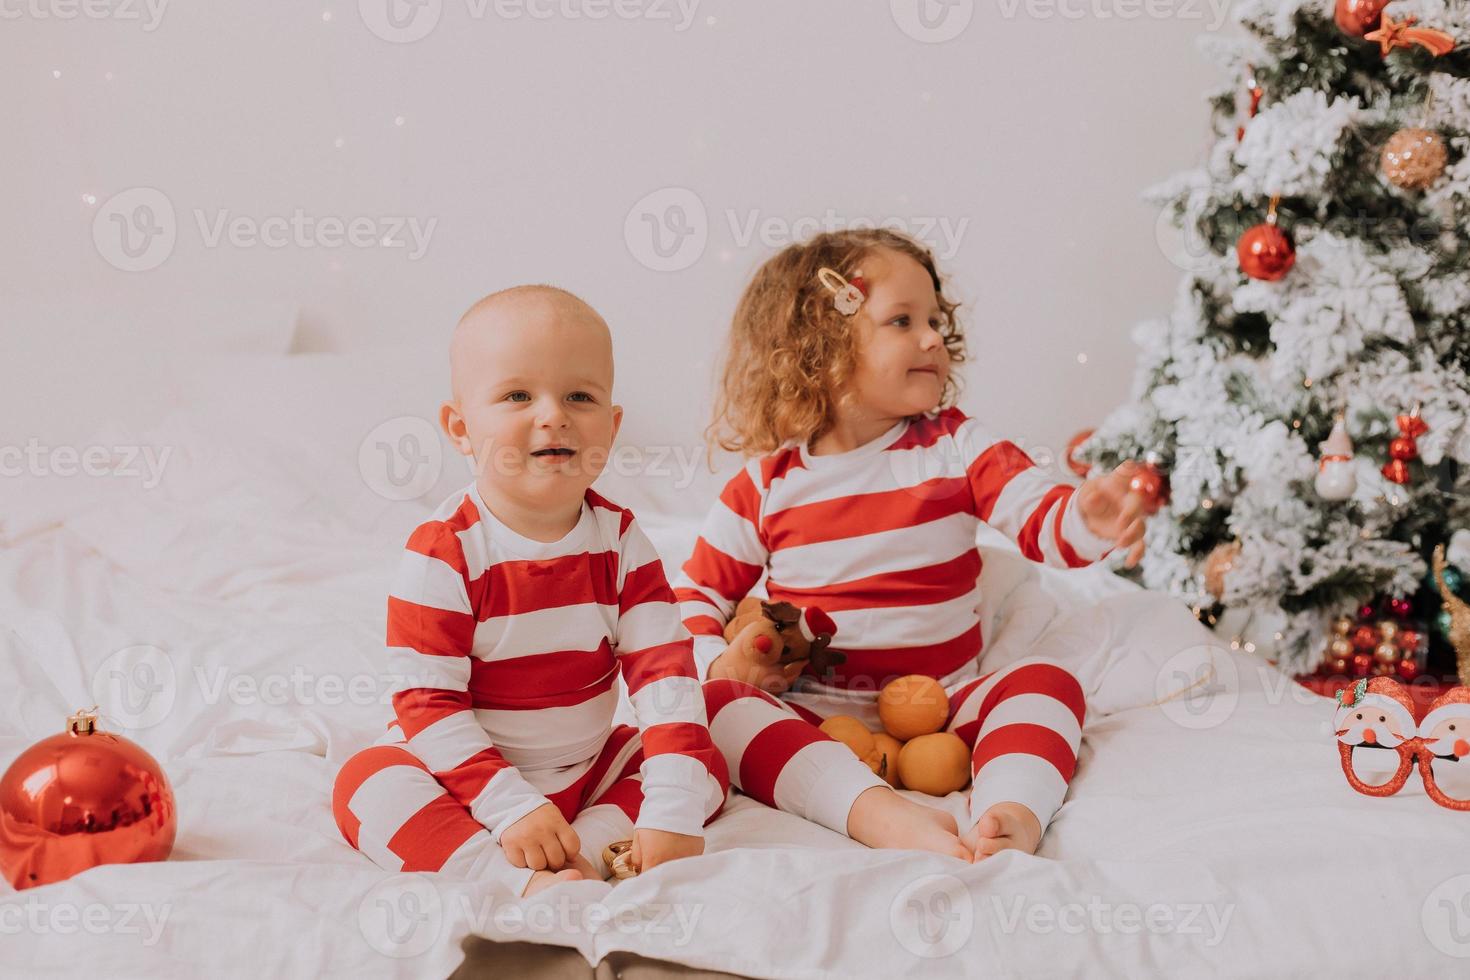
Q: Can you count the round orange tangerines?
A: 4